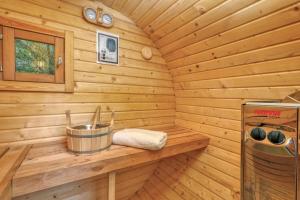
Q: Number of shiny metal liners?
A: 1